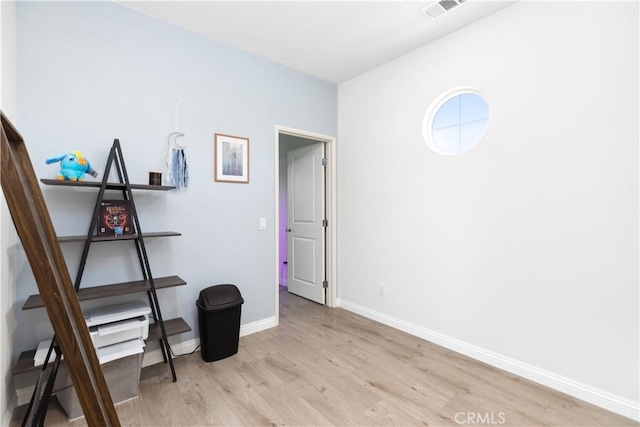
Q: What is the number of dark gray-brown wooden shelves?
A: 4